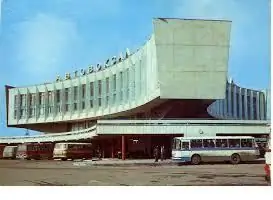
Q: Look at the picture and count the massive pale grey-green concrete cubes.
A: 1